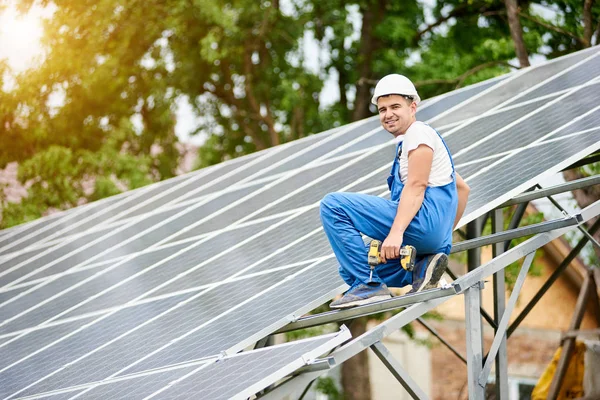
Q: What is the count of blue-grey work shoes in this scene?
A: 2